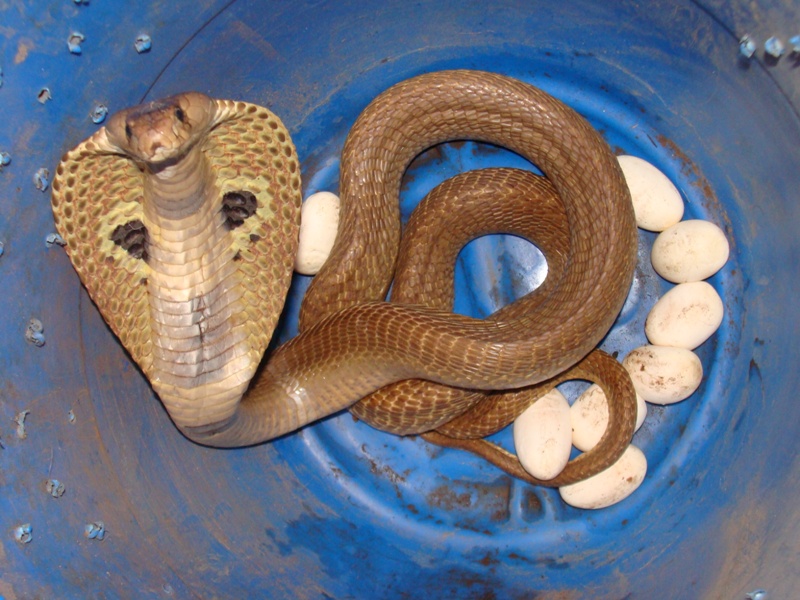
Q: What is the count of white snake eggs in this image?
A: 8